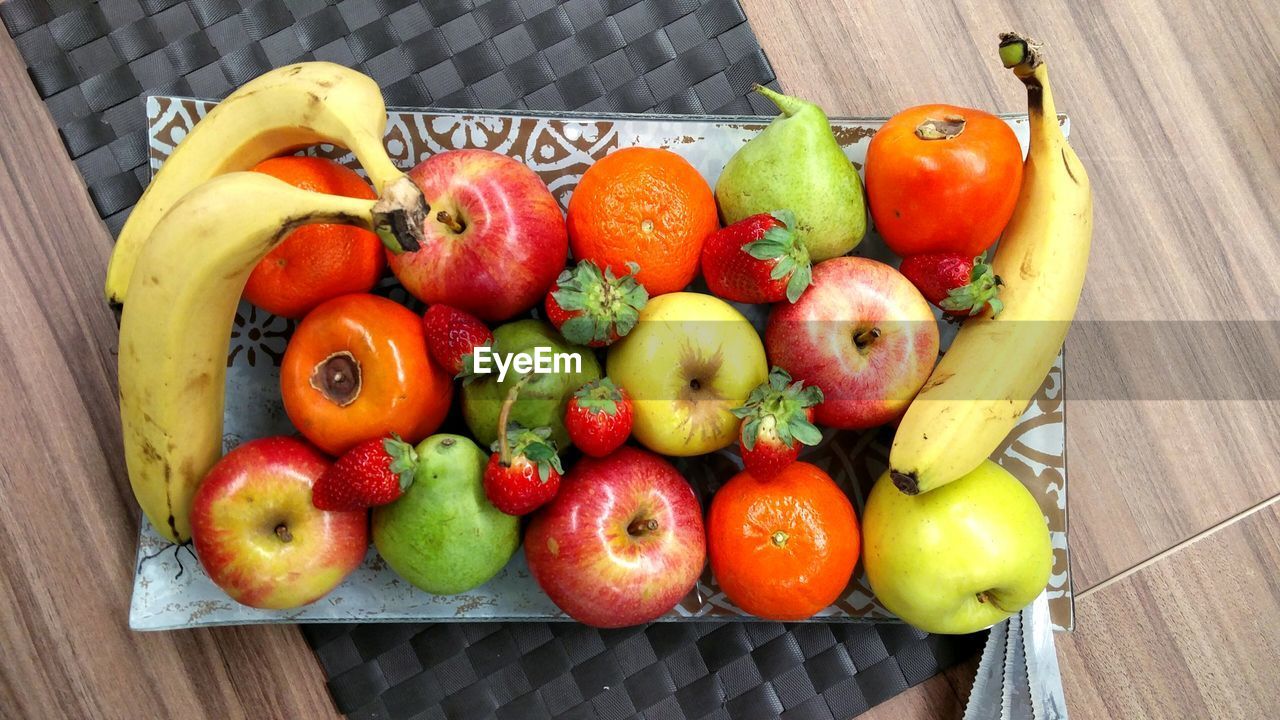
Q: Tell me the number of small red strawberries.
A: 8